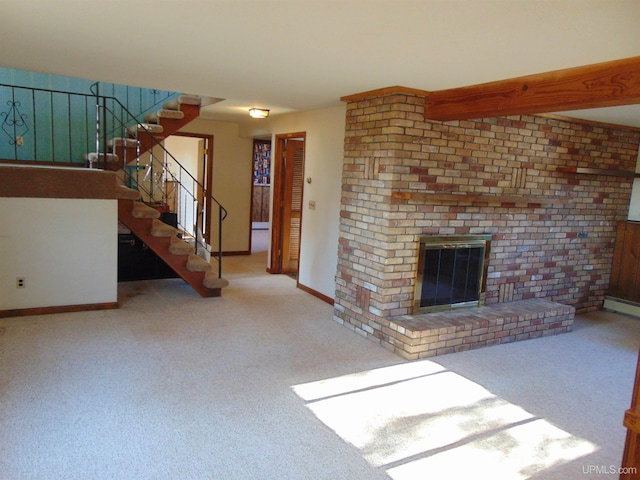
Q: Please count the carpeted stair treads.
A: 11